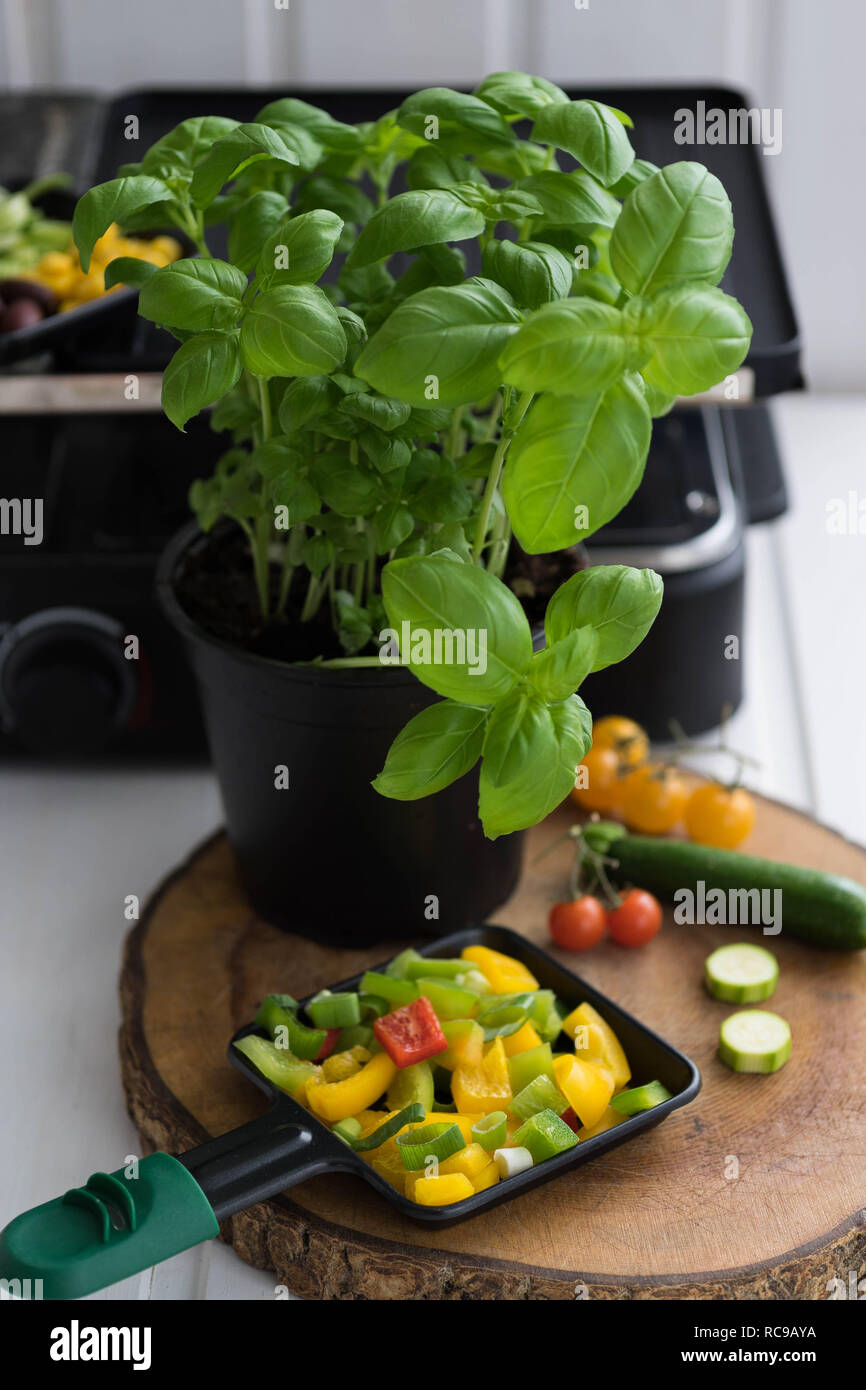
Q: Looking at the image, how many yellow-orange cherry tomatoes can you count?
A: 4